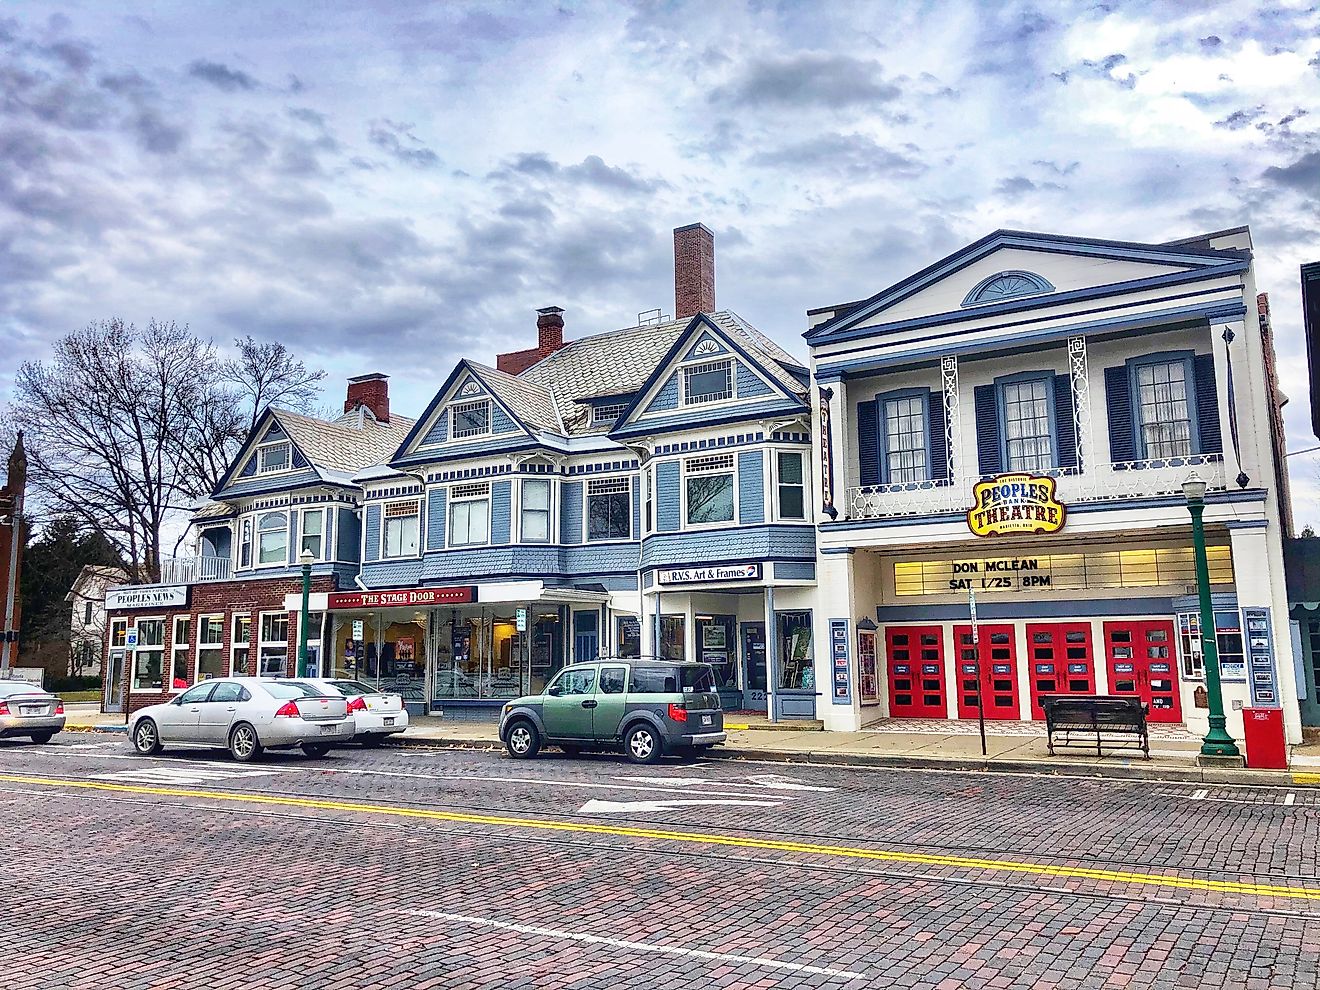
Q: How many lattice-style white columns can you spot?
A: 2